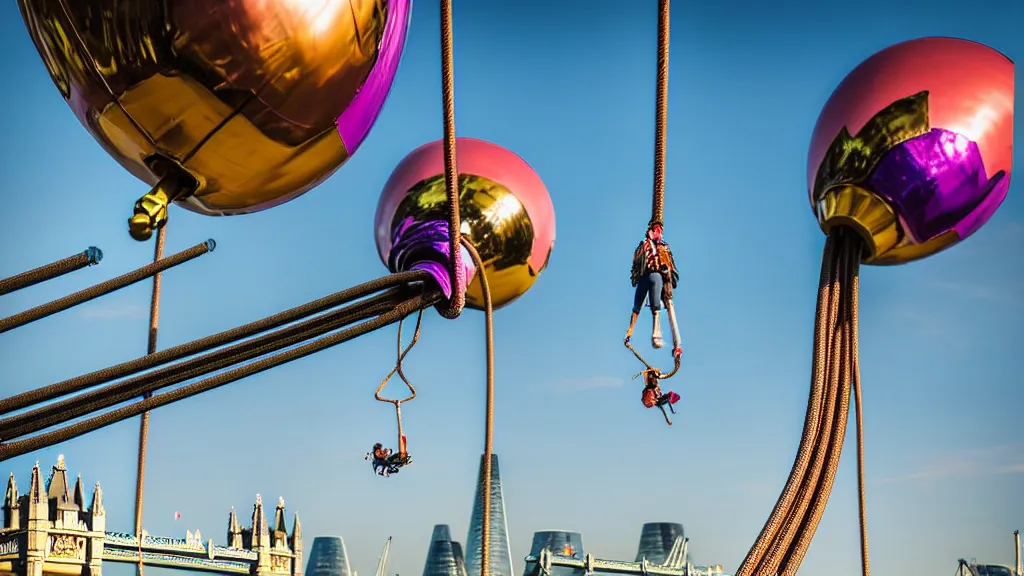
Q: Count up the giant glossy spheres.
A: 3